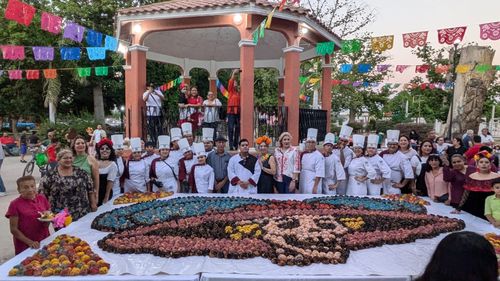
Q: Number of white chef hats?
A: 14